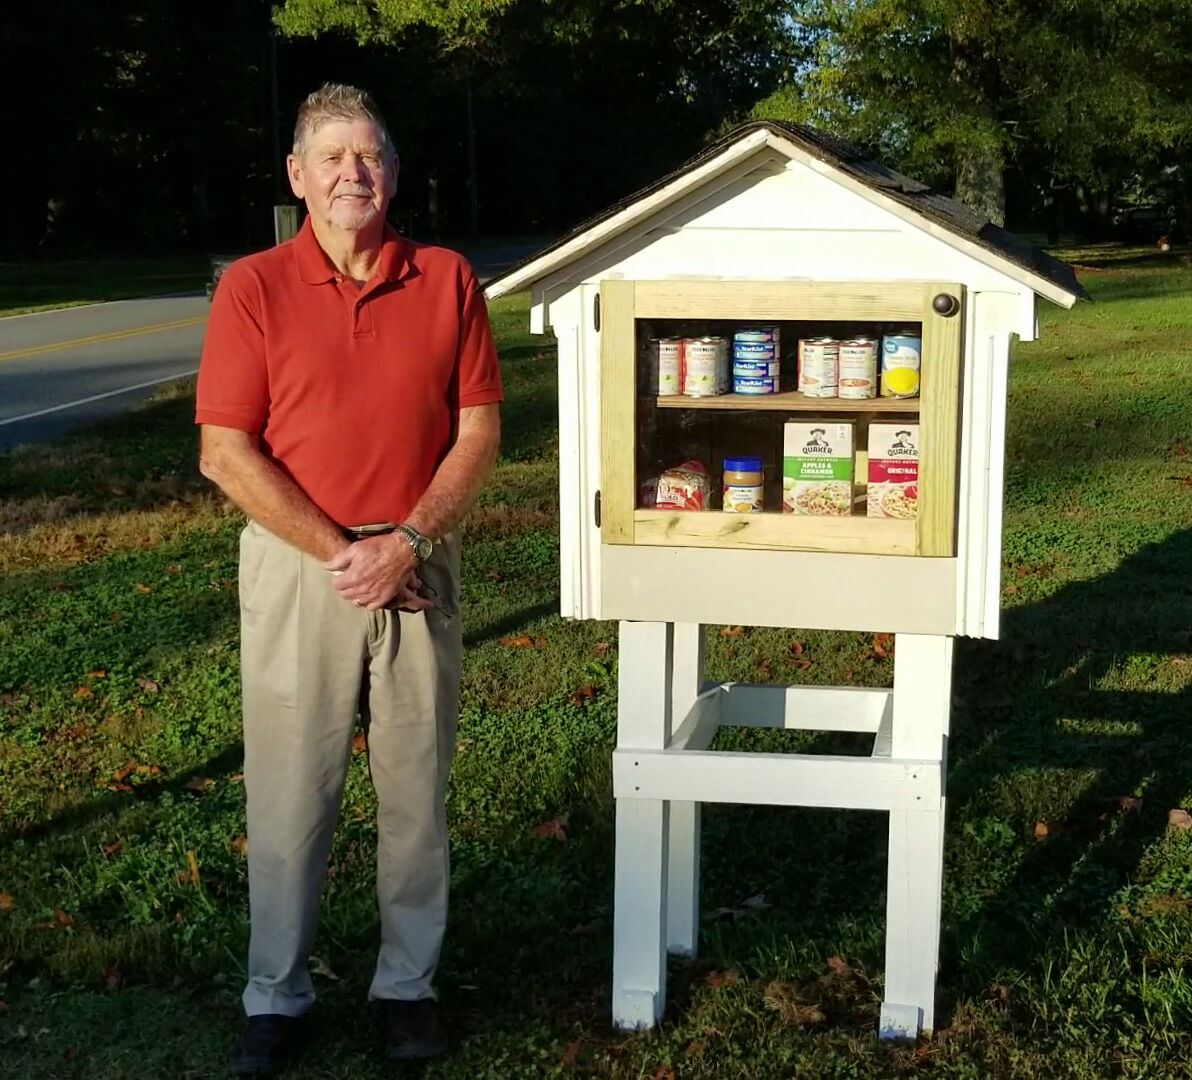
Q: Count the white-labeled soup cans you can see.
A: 4